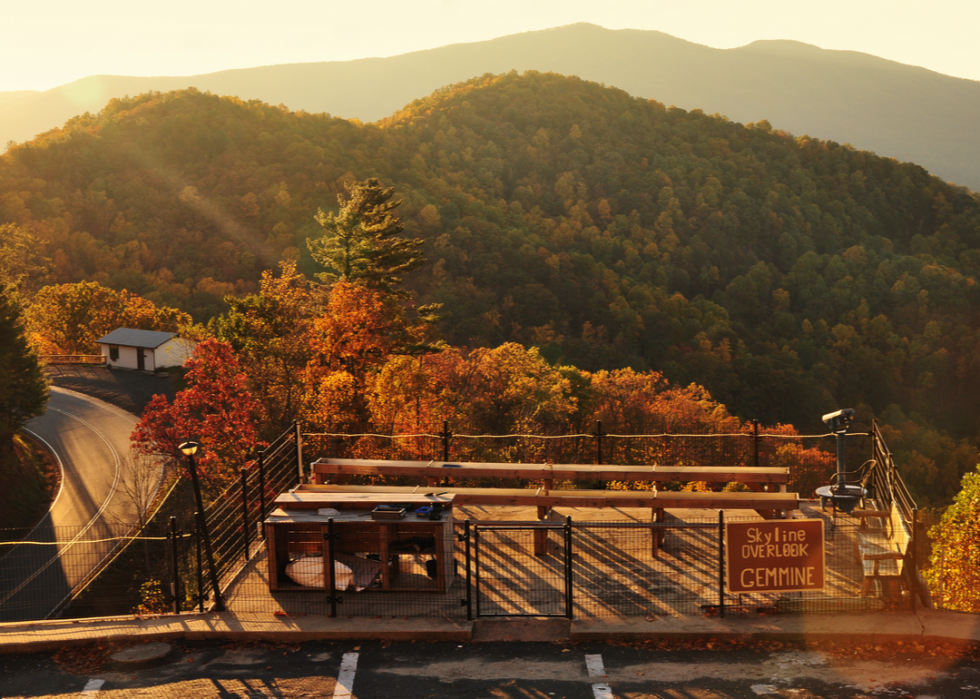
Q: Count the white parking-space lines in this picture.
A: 3